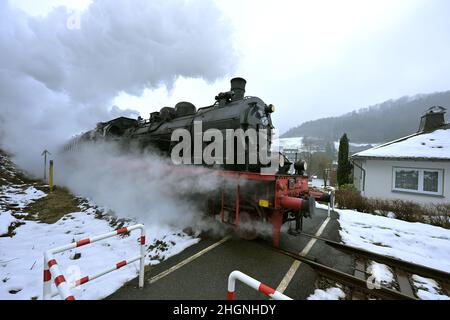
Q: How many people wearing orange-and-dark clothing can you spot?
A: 0